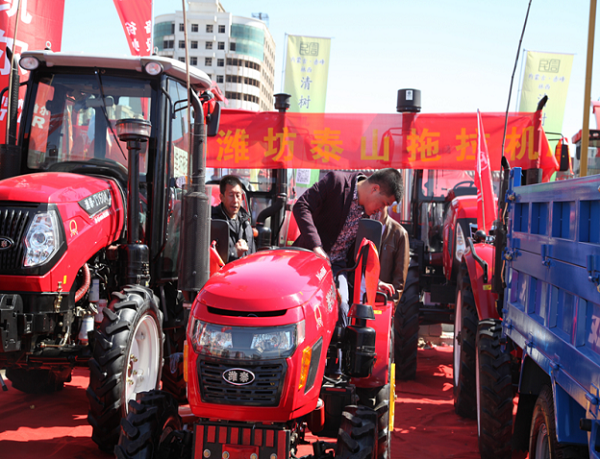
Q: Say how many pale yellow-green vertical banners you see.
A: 2